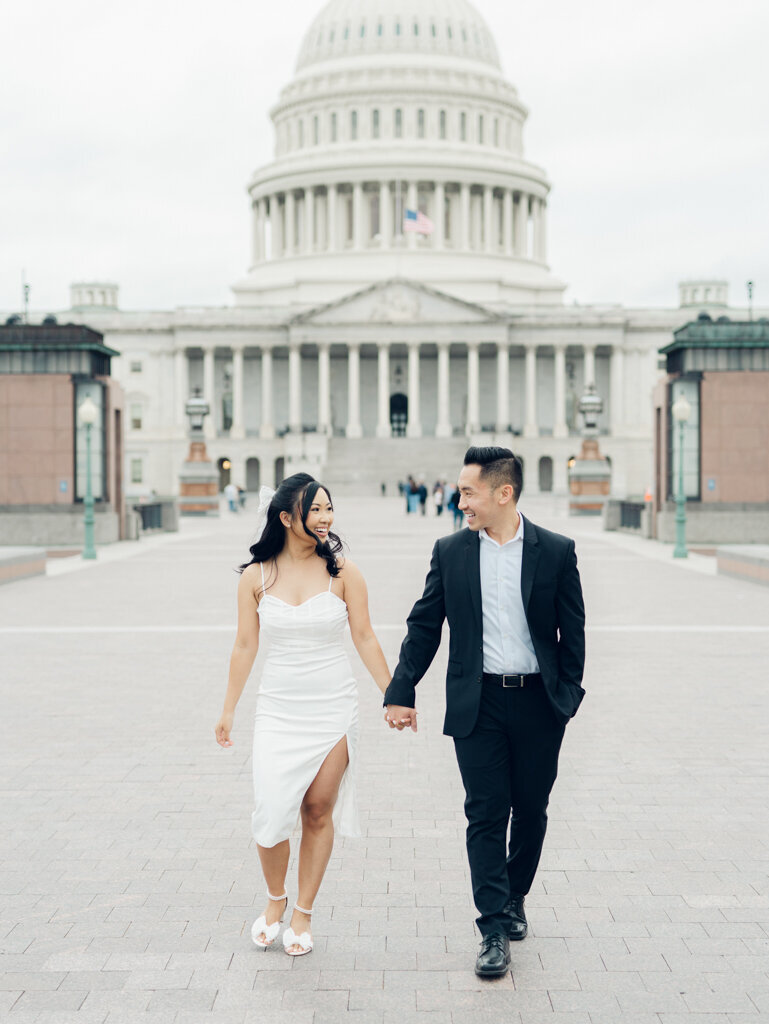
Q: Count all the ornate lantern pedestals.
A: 2